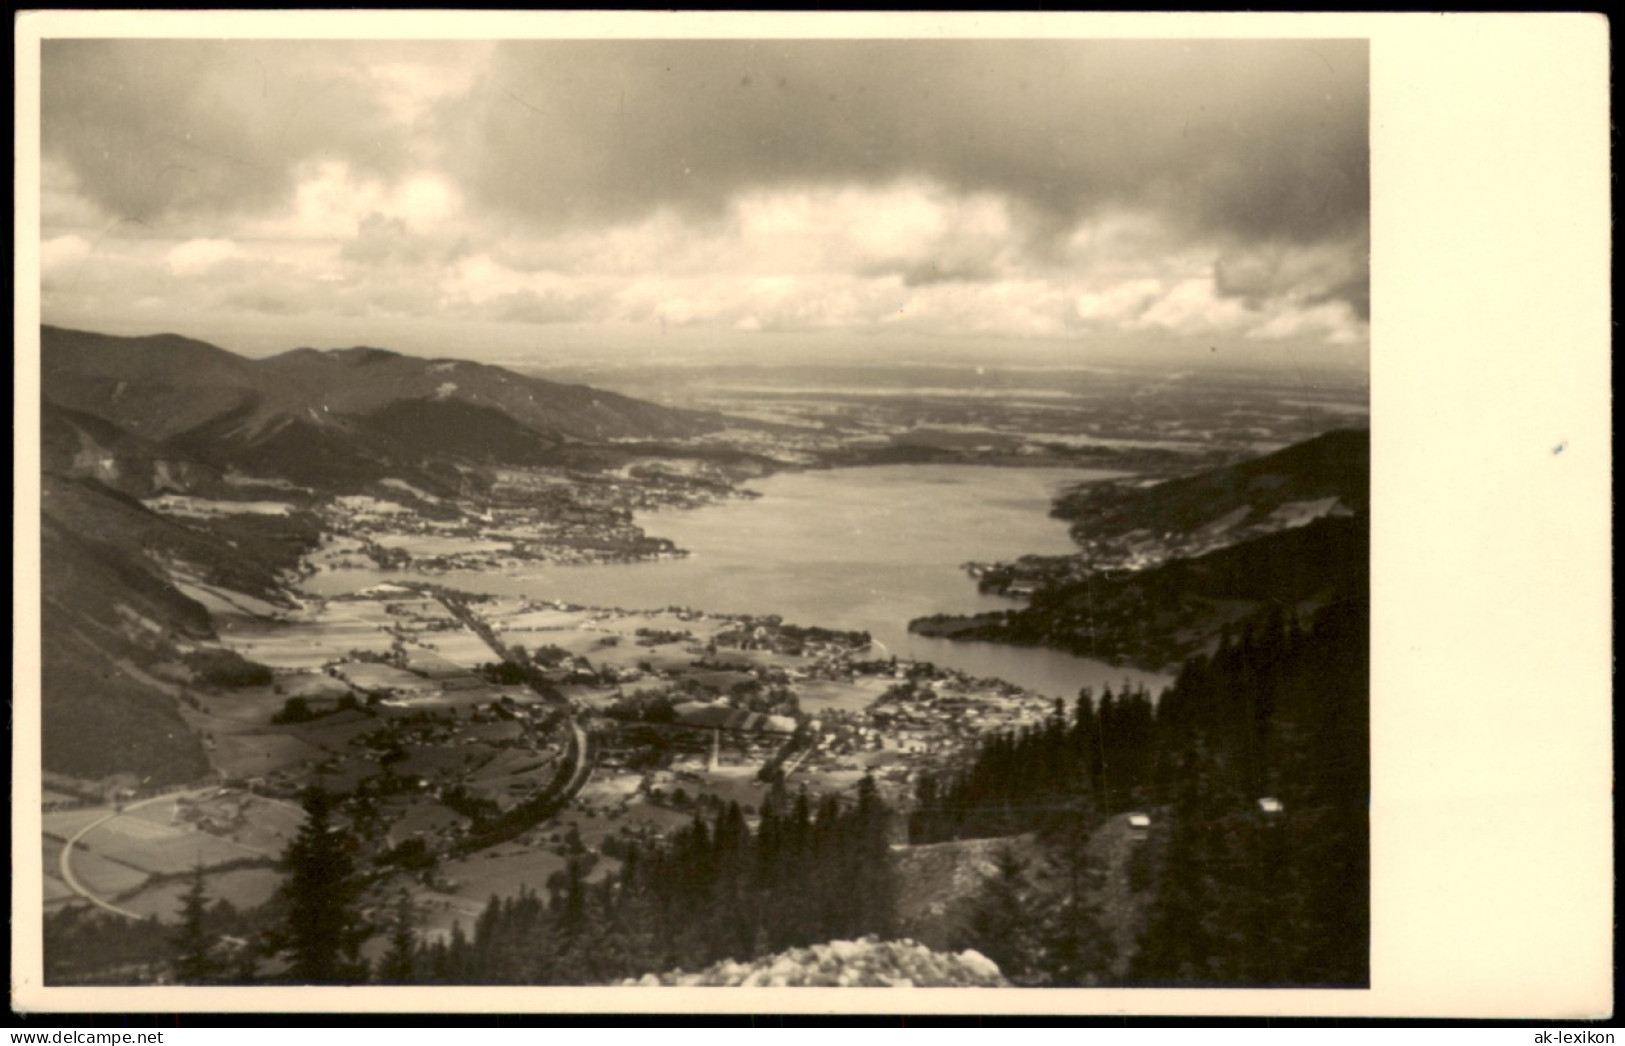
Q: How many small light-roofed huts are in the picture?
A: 2